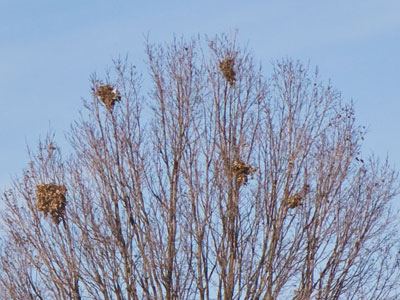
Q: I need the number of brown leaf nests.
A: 5